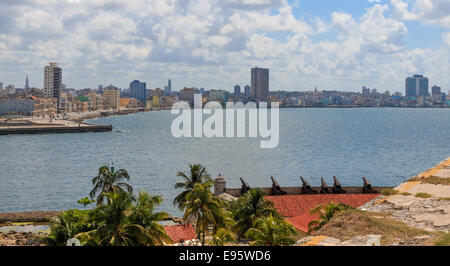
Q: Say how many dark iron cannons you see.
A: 6